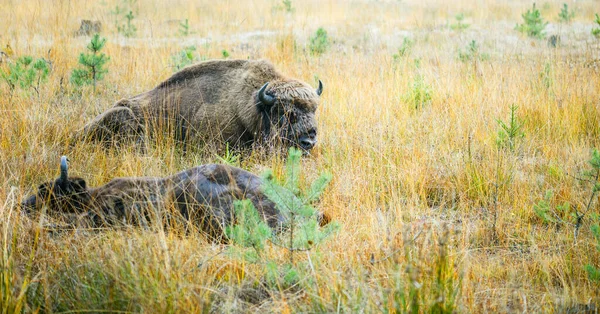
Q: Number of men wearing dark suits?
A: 0